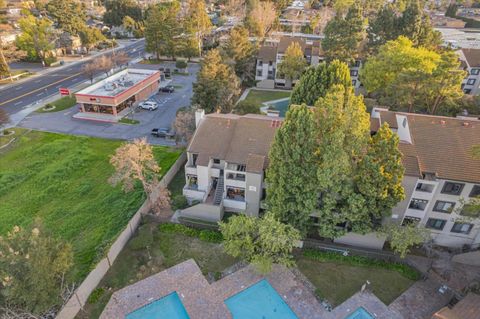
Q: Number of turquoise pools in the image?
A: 3